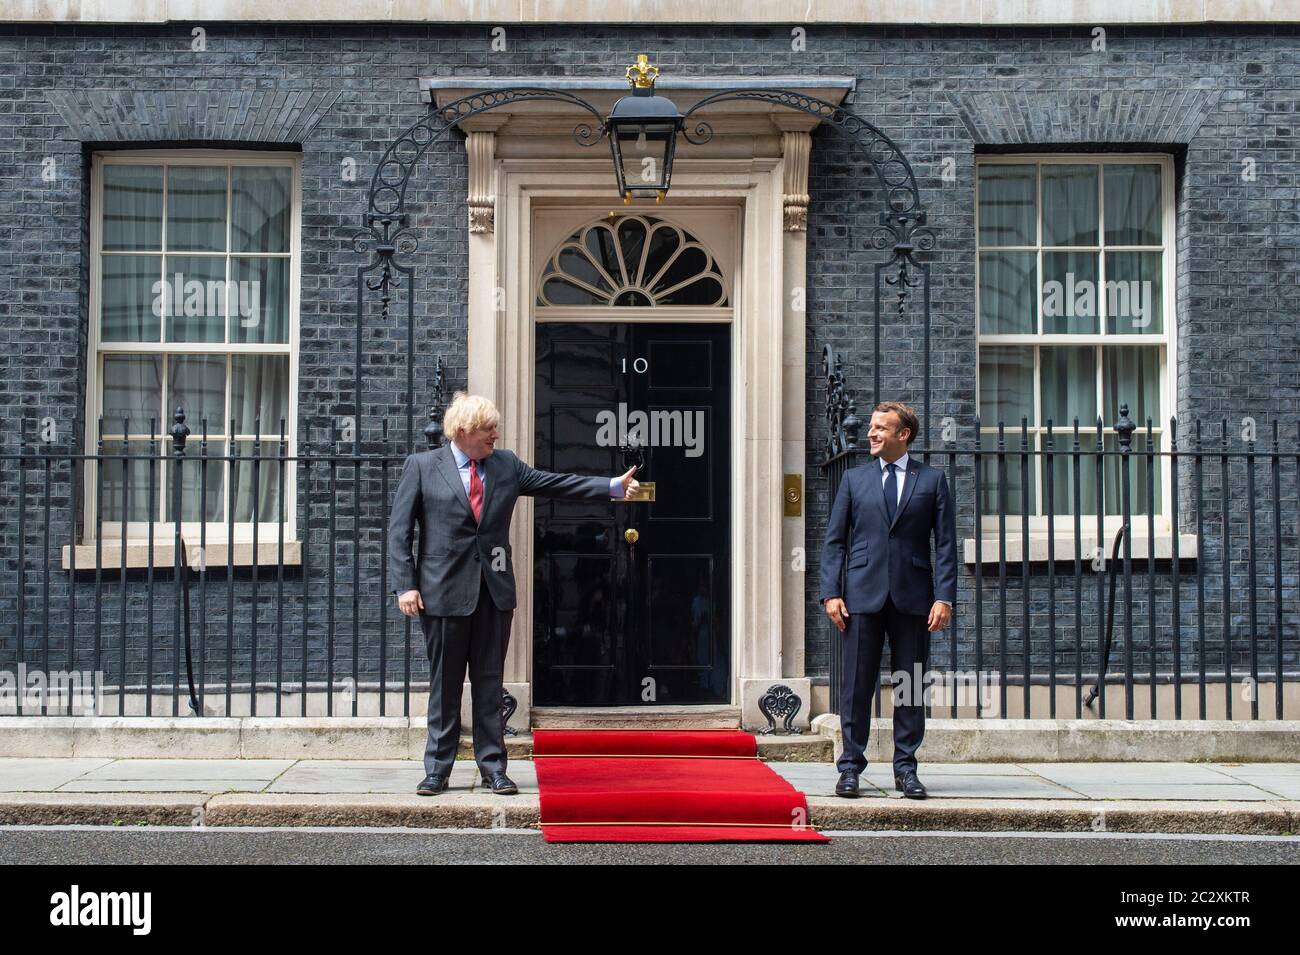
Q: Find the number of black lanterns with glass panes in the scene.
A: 1